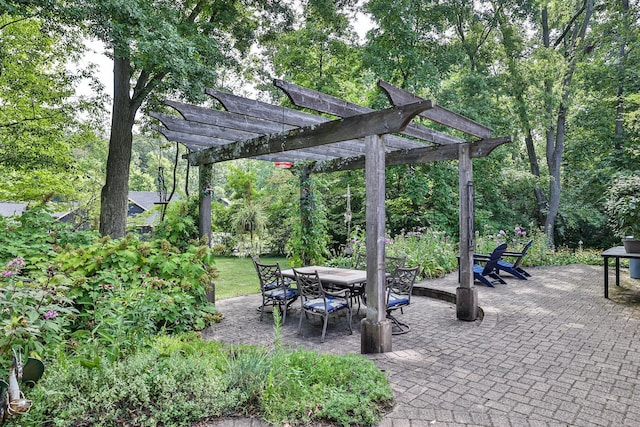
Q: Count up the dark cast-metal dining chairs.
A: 6